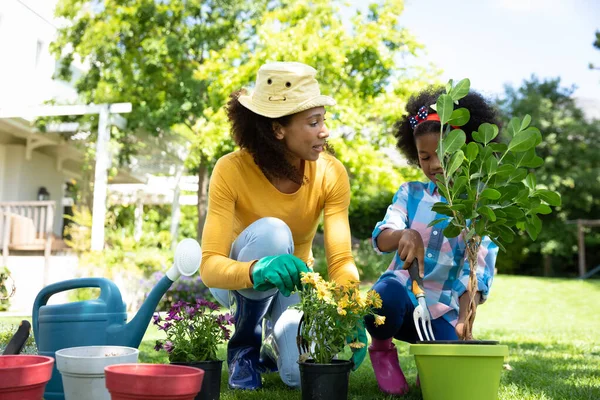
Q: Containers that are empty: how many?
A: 3